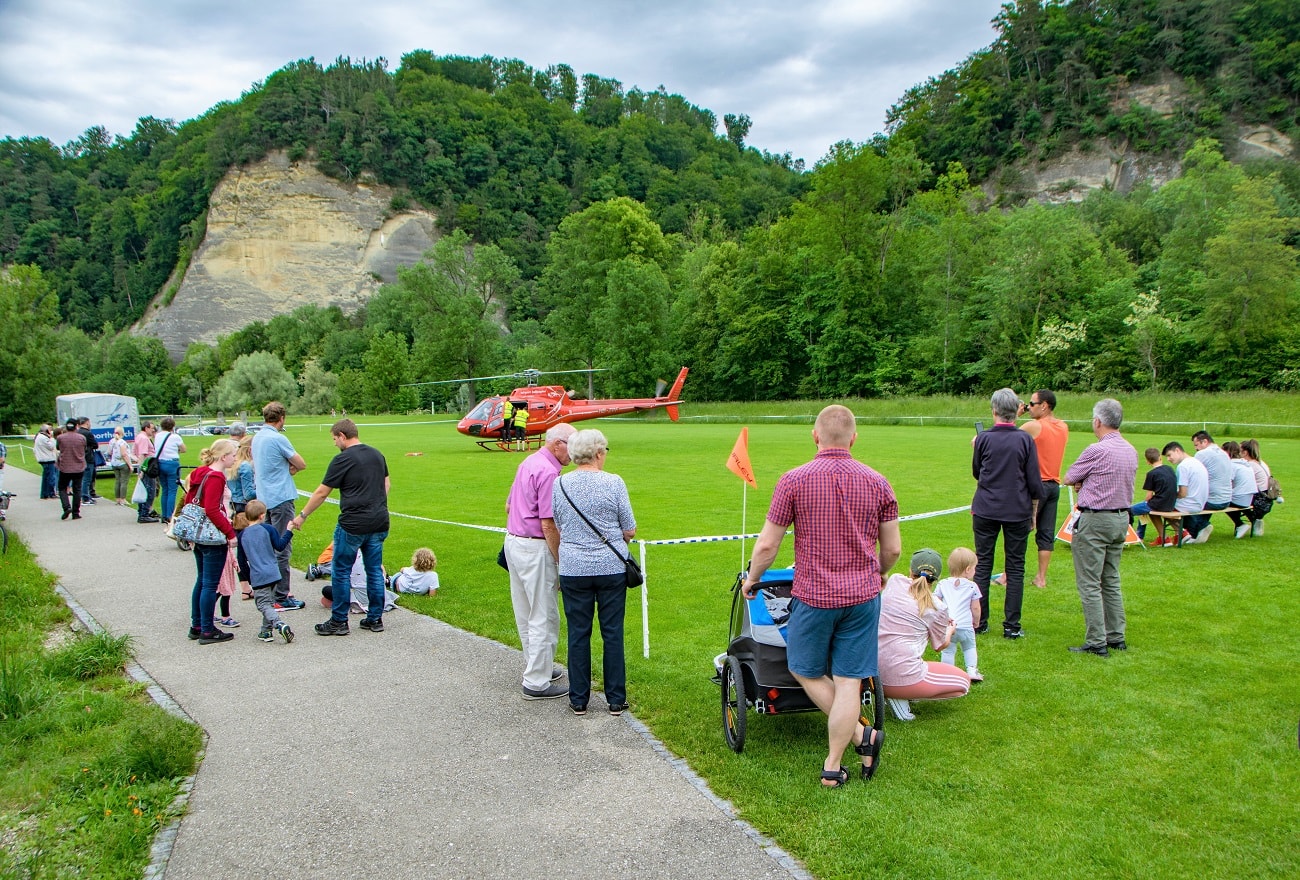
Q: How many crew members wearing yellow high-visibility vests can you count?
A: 2